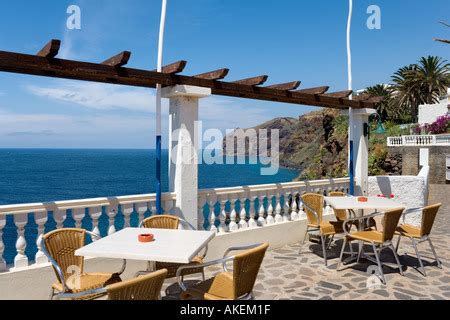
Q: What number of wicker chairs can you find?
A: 8